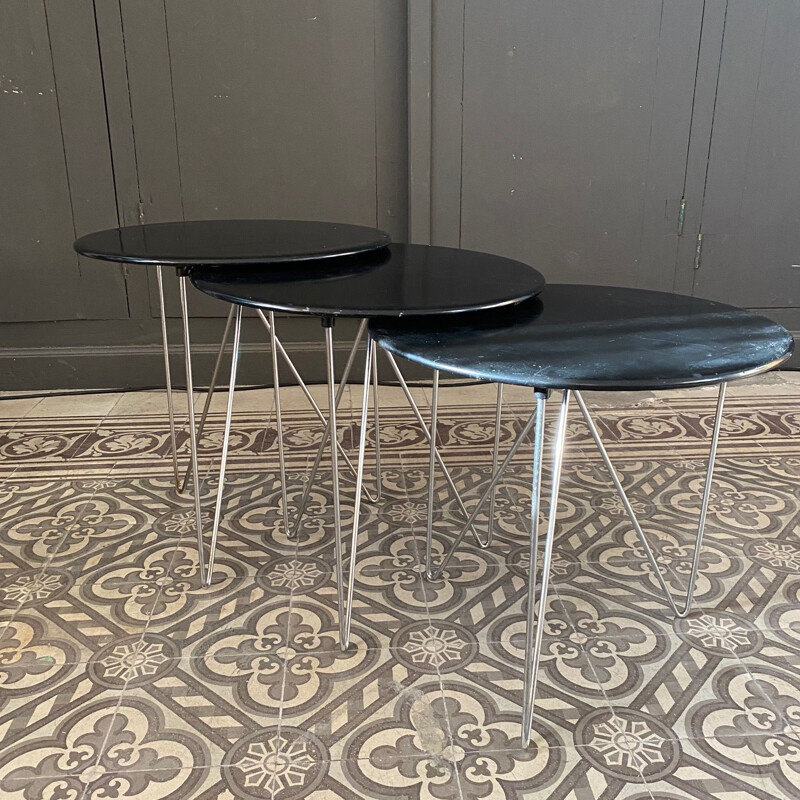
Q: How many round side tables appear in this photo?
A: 3